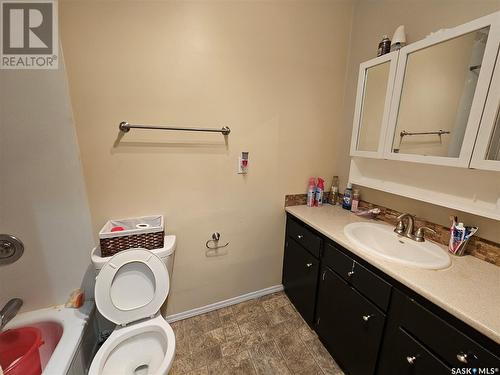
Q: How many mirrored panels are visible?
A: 3